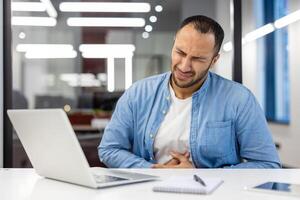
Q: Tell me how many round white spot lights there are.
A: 5